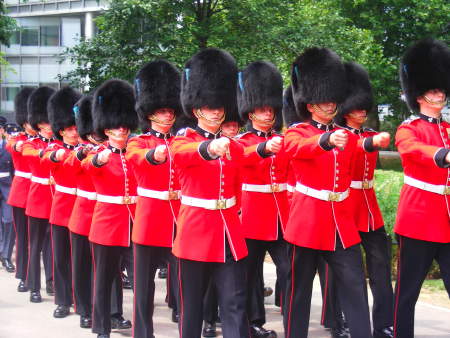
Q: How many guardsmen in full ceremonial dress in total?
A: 13